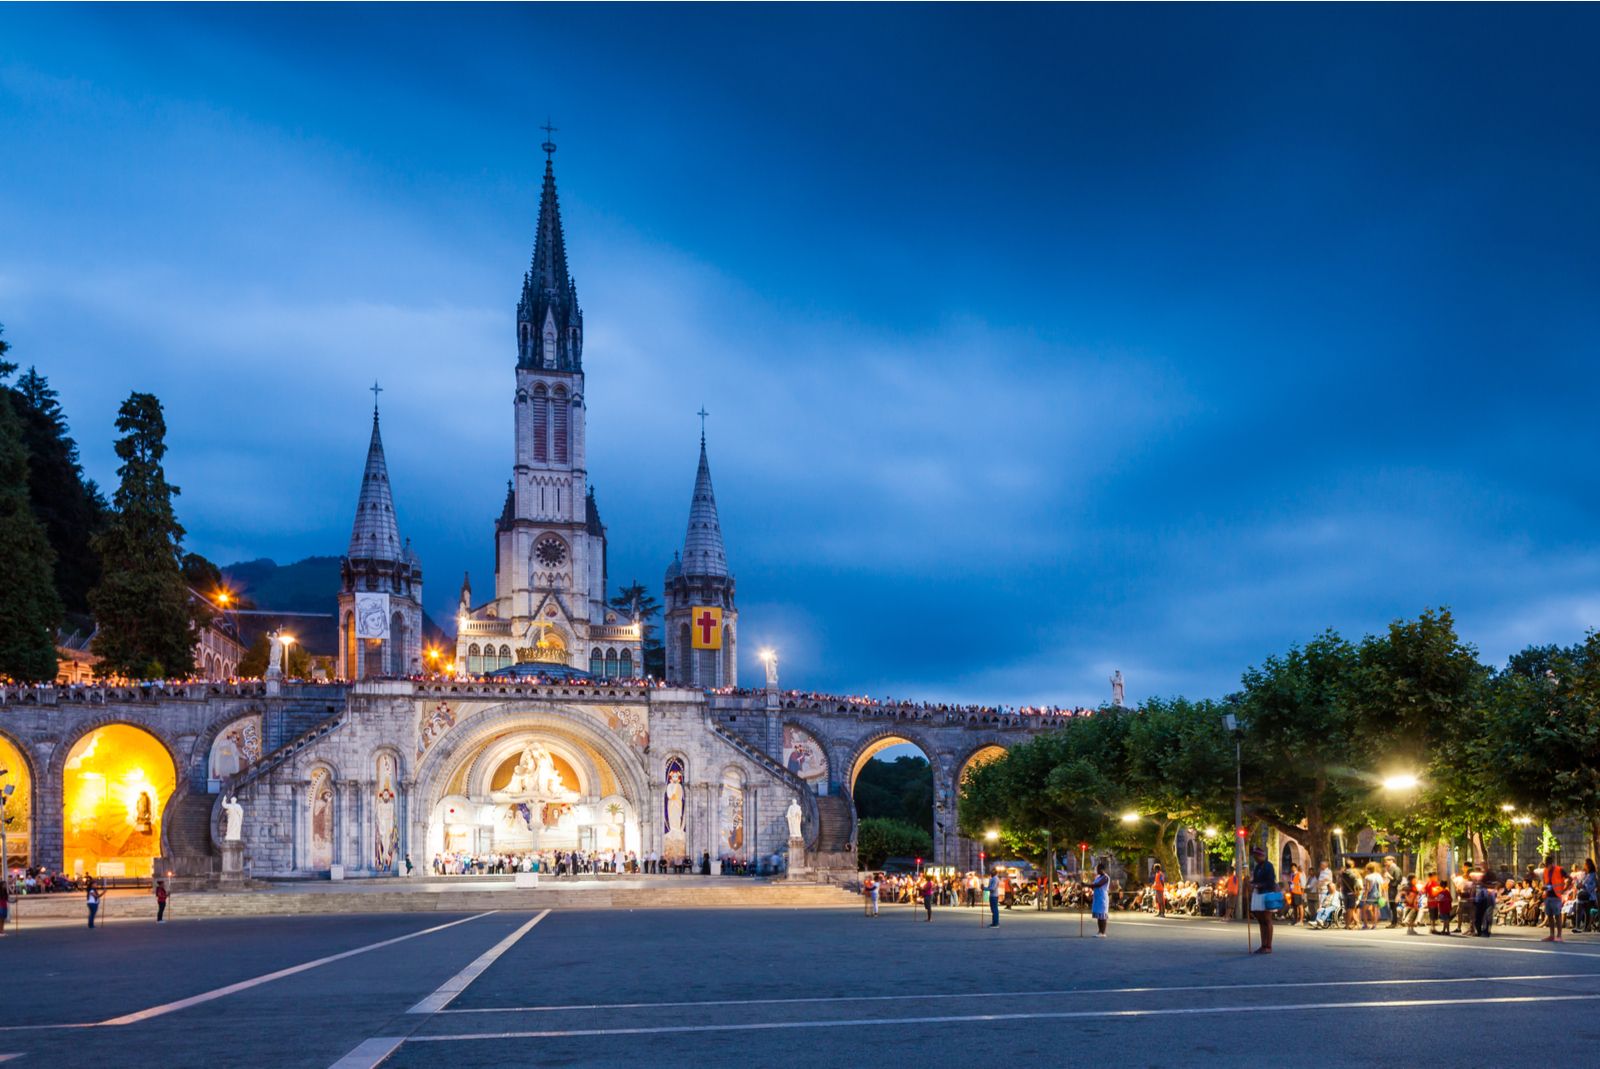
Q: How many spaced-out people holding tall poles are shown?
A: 8